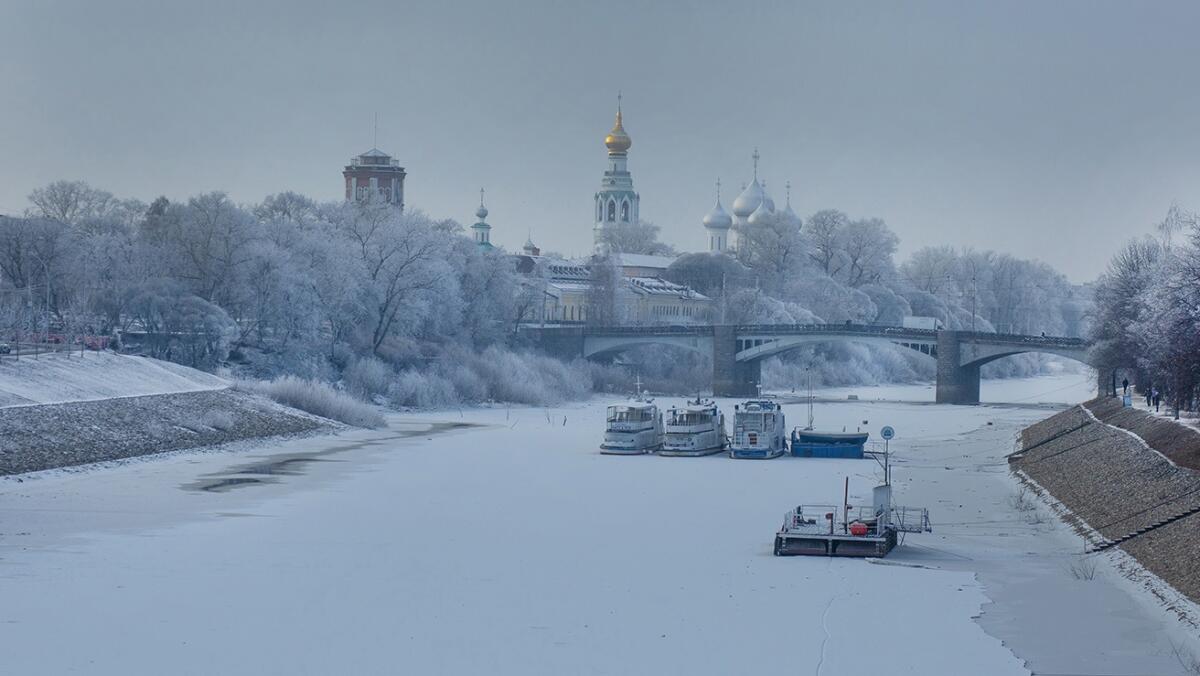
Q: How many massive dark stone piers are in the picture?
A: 2